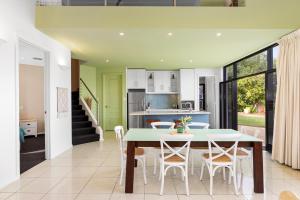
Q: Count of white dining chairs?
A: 6